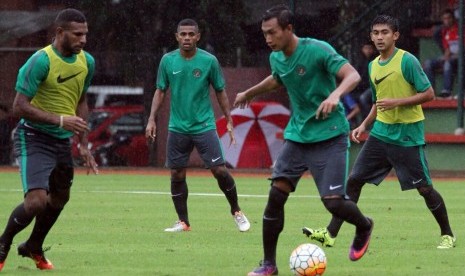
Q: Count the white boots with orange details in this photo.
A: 2